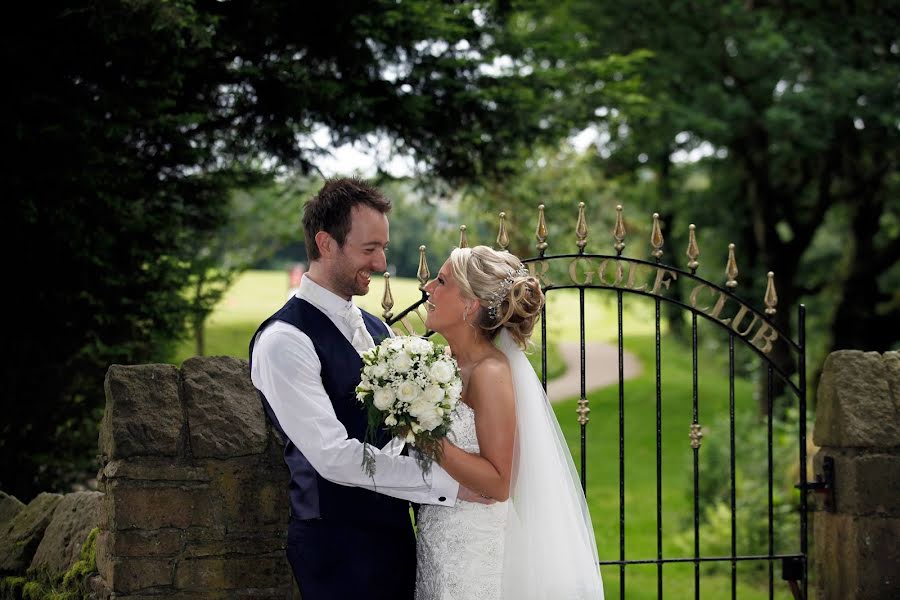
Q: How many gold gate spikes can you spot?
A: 11